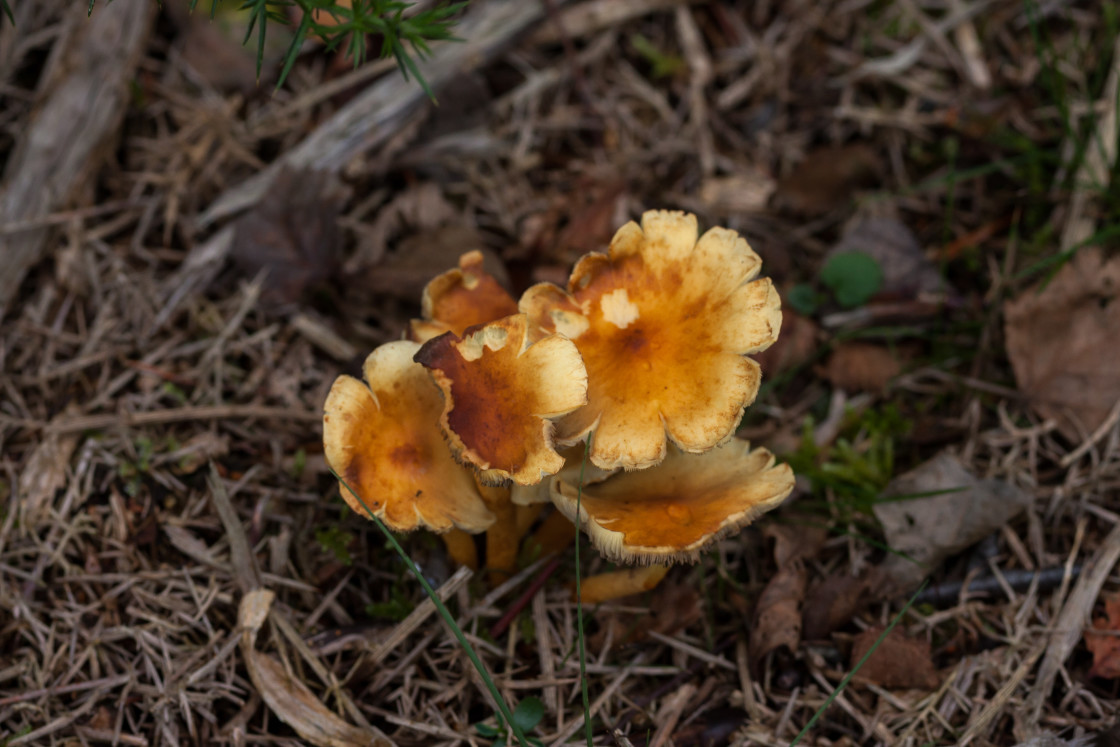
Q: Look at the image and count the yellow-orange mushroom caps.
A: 5